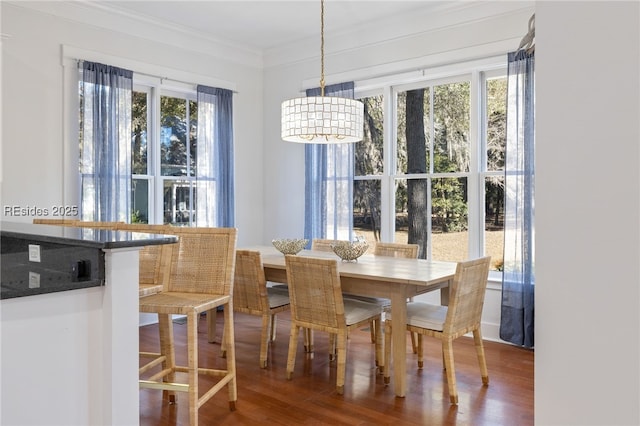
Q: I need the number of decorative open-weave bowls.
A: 2